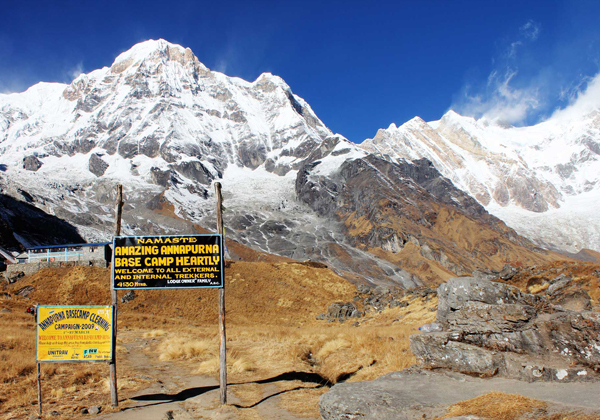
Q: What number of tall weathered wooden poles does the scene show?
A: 2